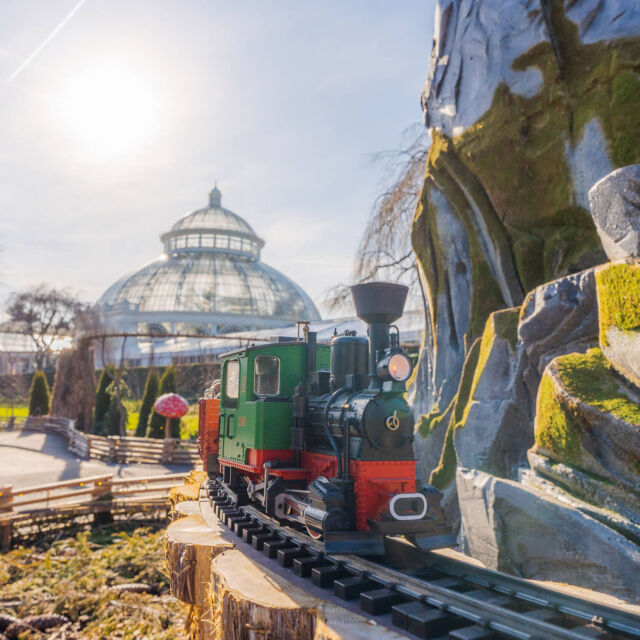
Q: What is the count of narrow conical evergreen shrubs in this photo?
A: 4